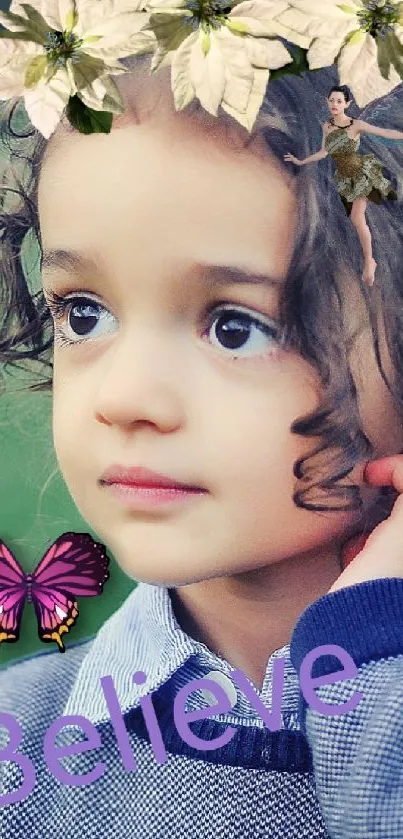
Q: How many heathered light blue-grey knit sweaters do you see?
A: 1